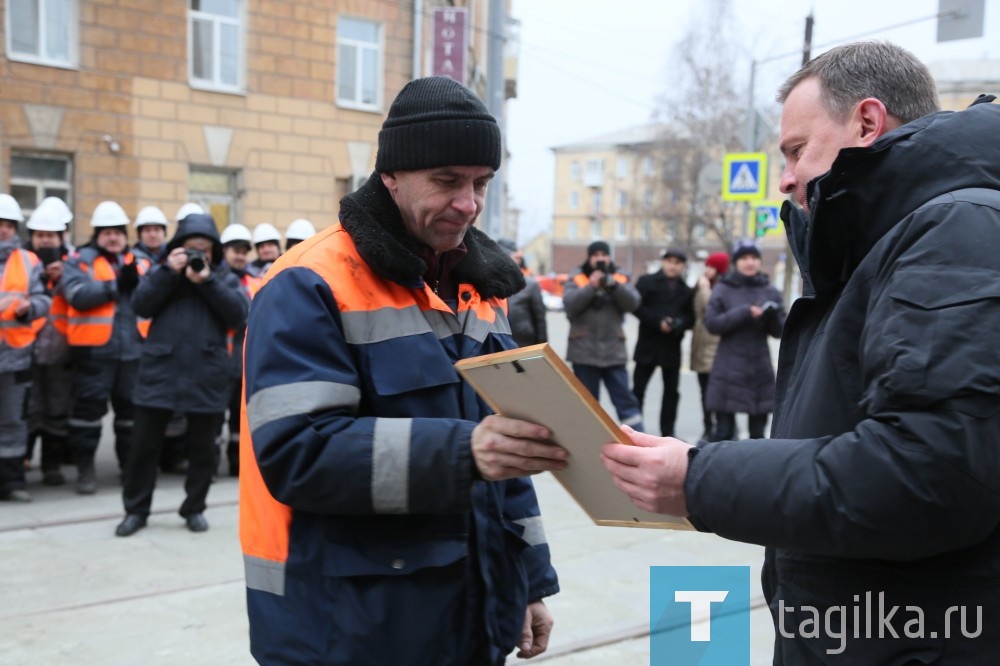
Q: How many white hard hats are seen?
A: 9